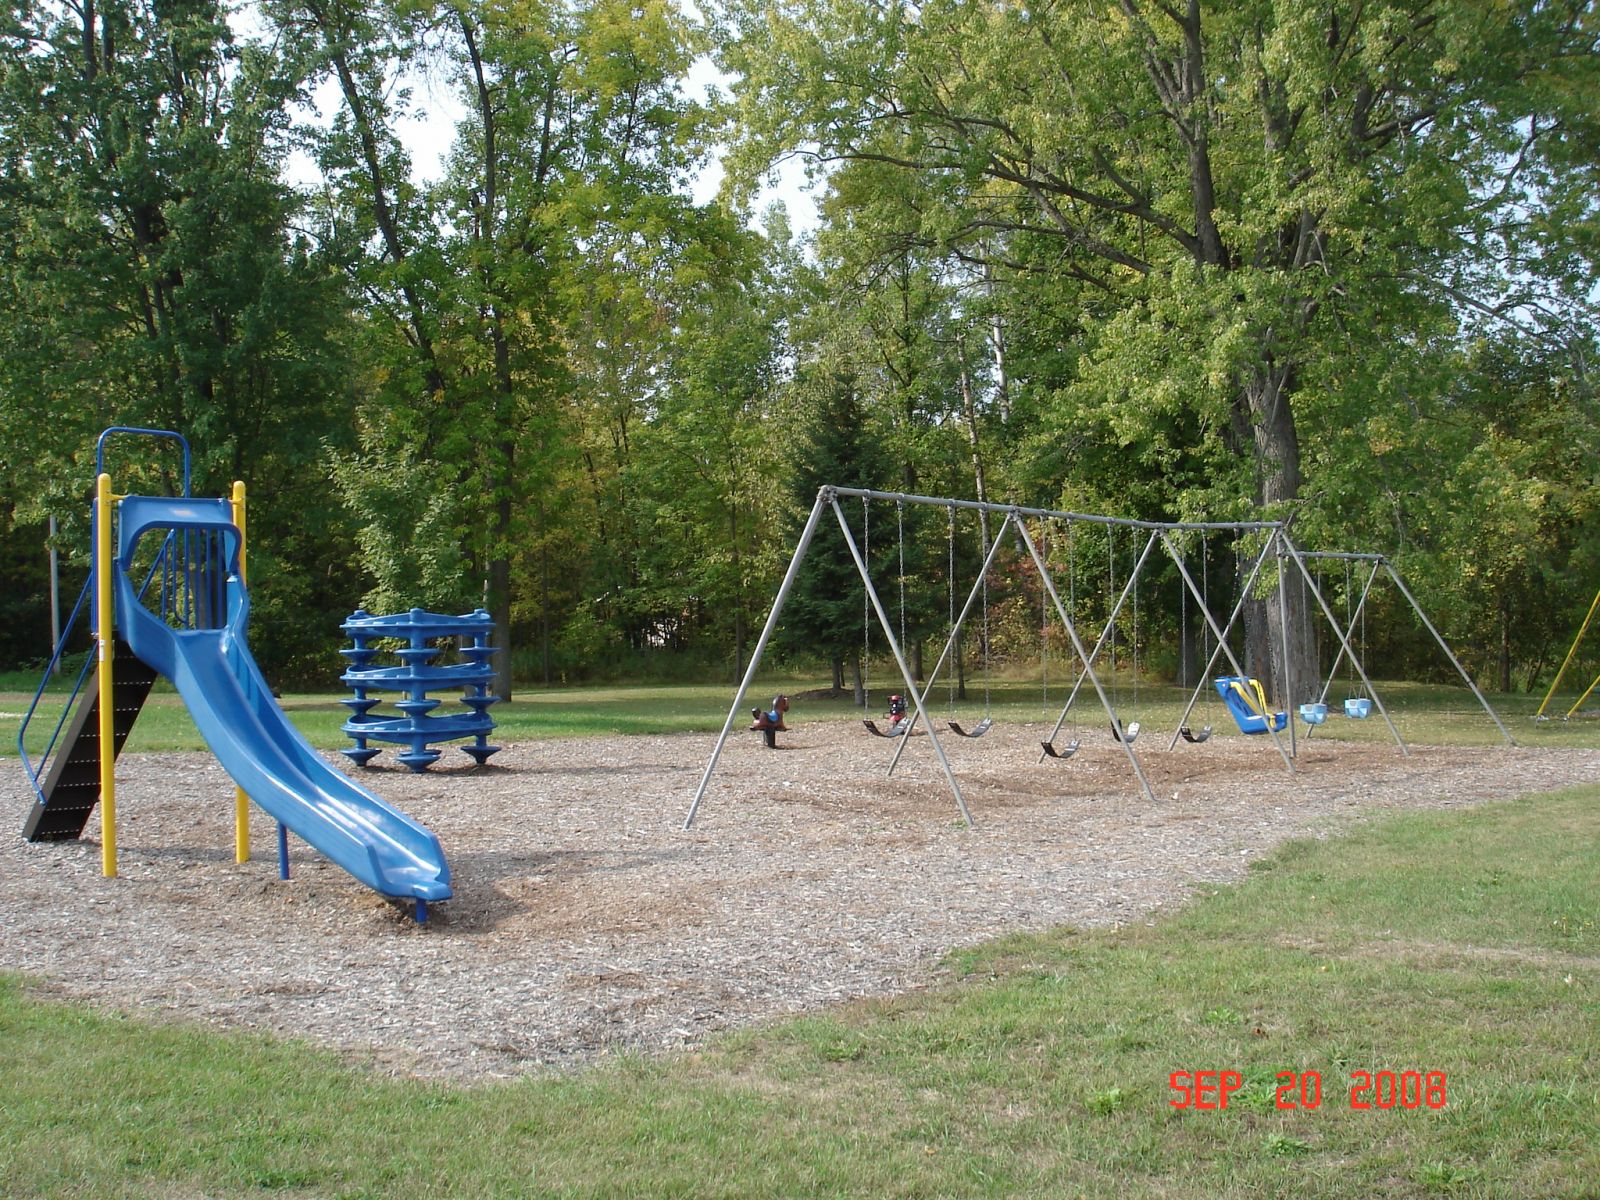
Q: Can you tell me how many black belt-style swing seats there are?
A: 5